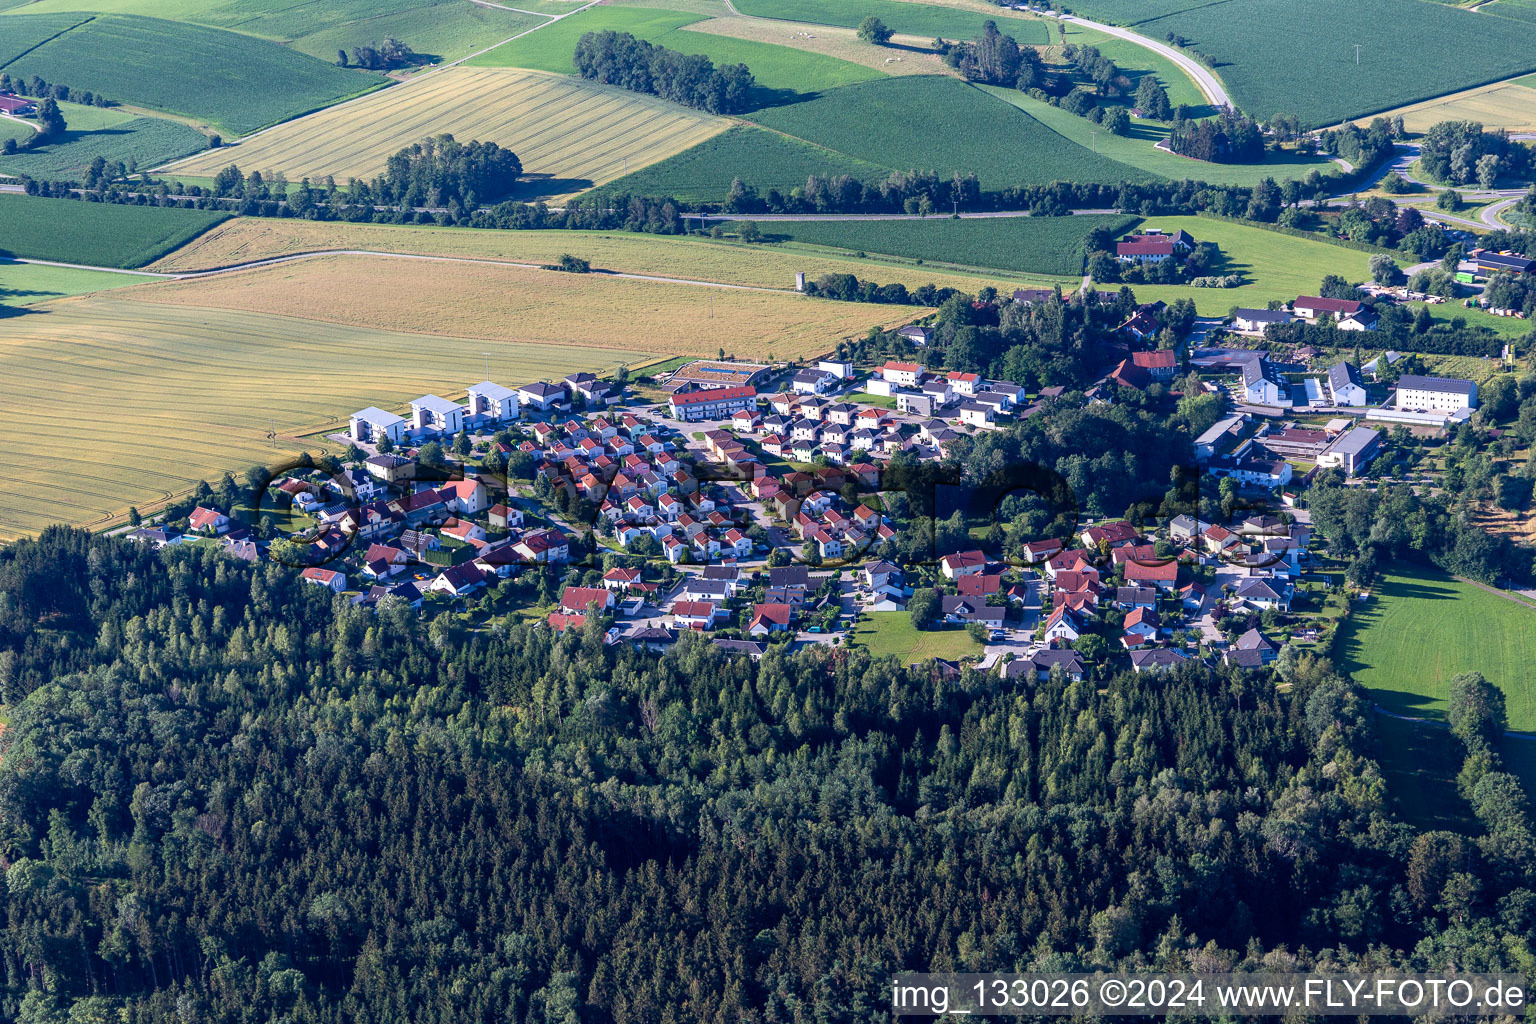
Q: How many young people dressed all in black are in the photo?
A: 0